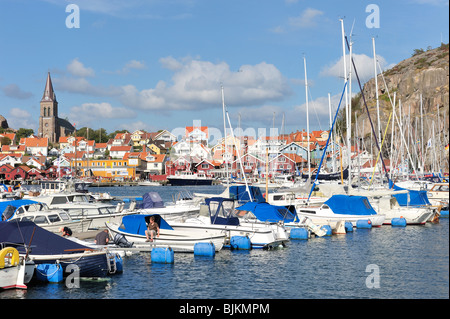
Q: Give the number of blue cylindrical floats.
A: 11